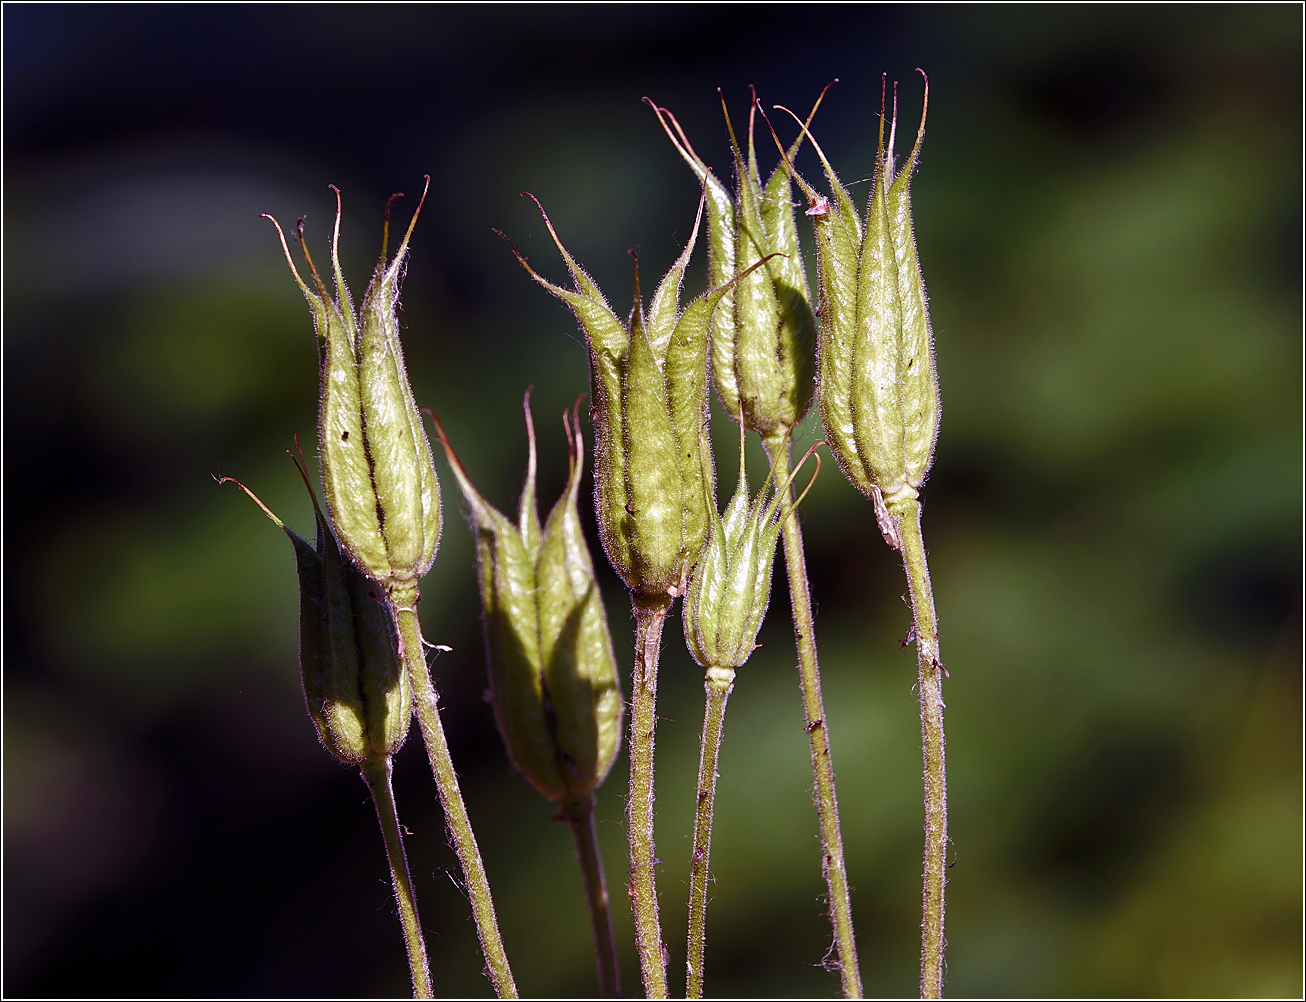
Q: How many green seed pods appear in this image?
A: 7